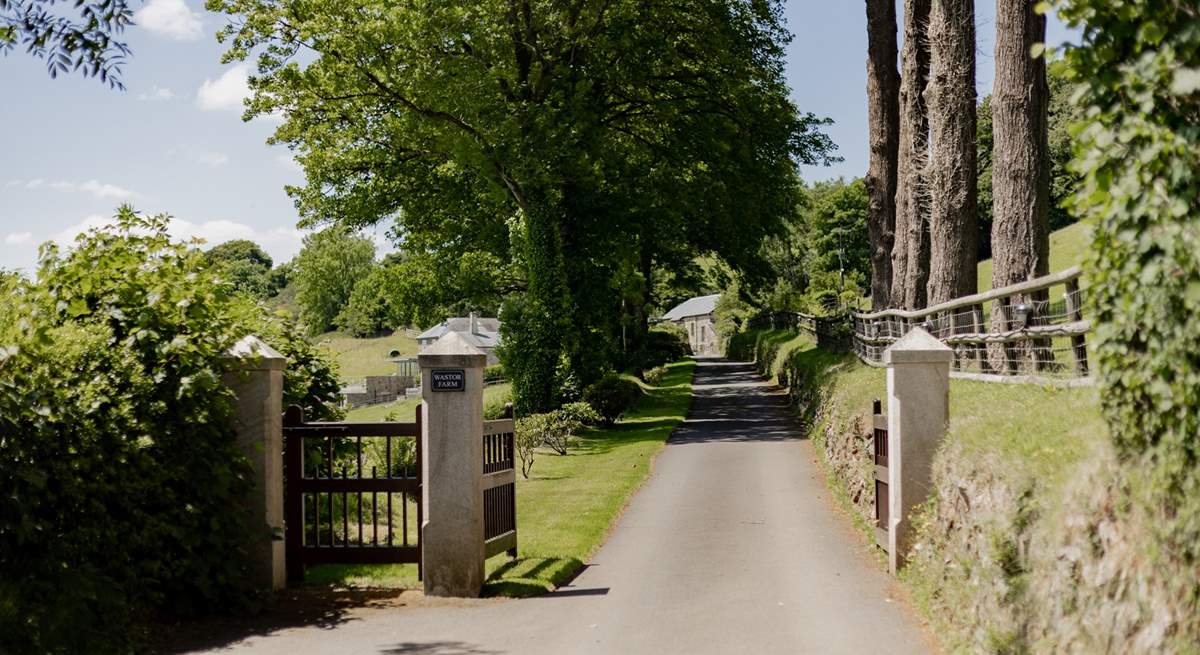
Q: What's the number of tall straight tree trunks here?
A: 4